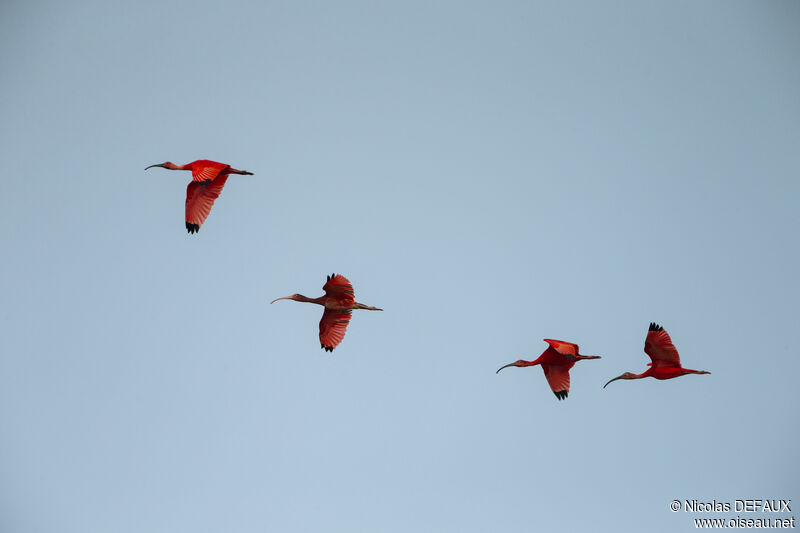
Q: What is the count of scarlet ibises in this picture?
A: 4